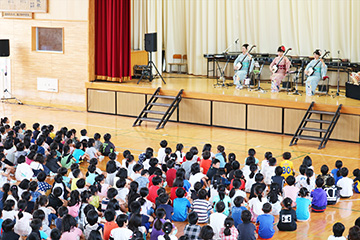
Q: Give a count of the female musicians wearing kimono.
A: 3